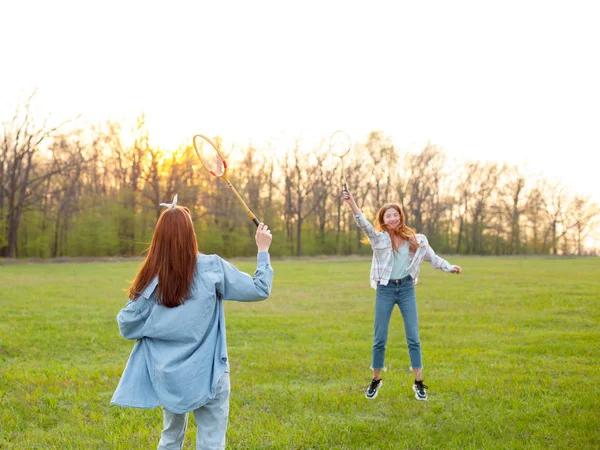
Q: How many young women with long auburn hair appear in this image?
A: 2